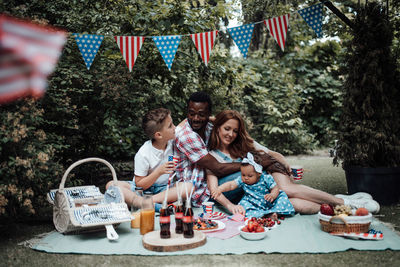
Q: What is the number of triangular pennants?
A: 7